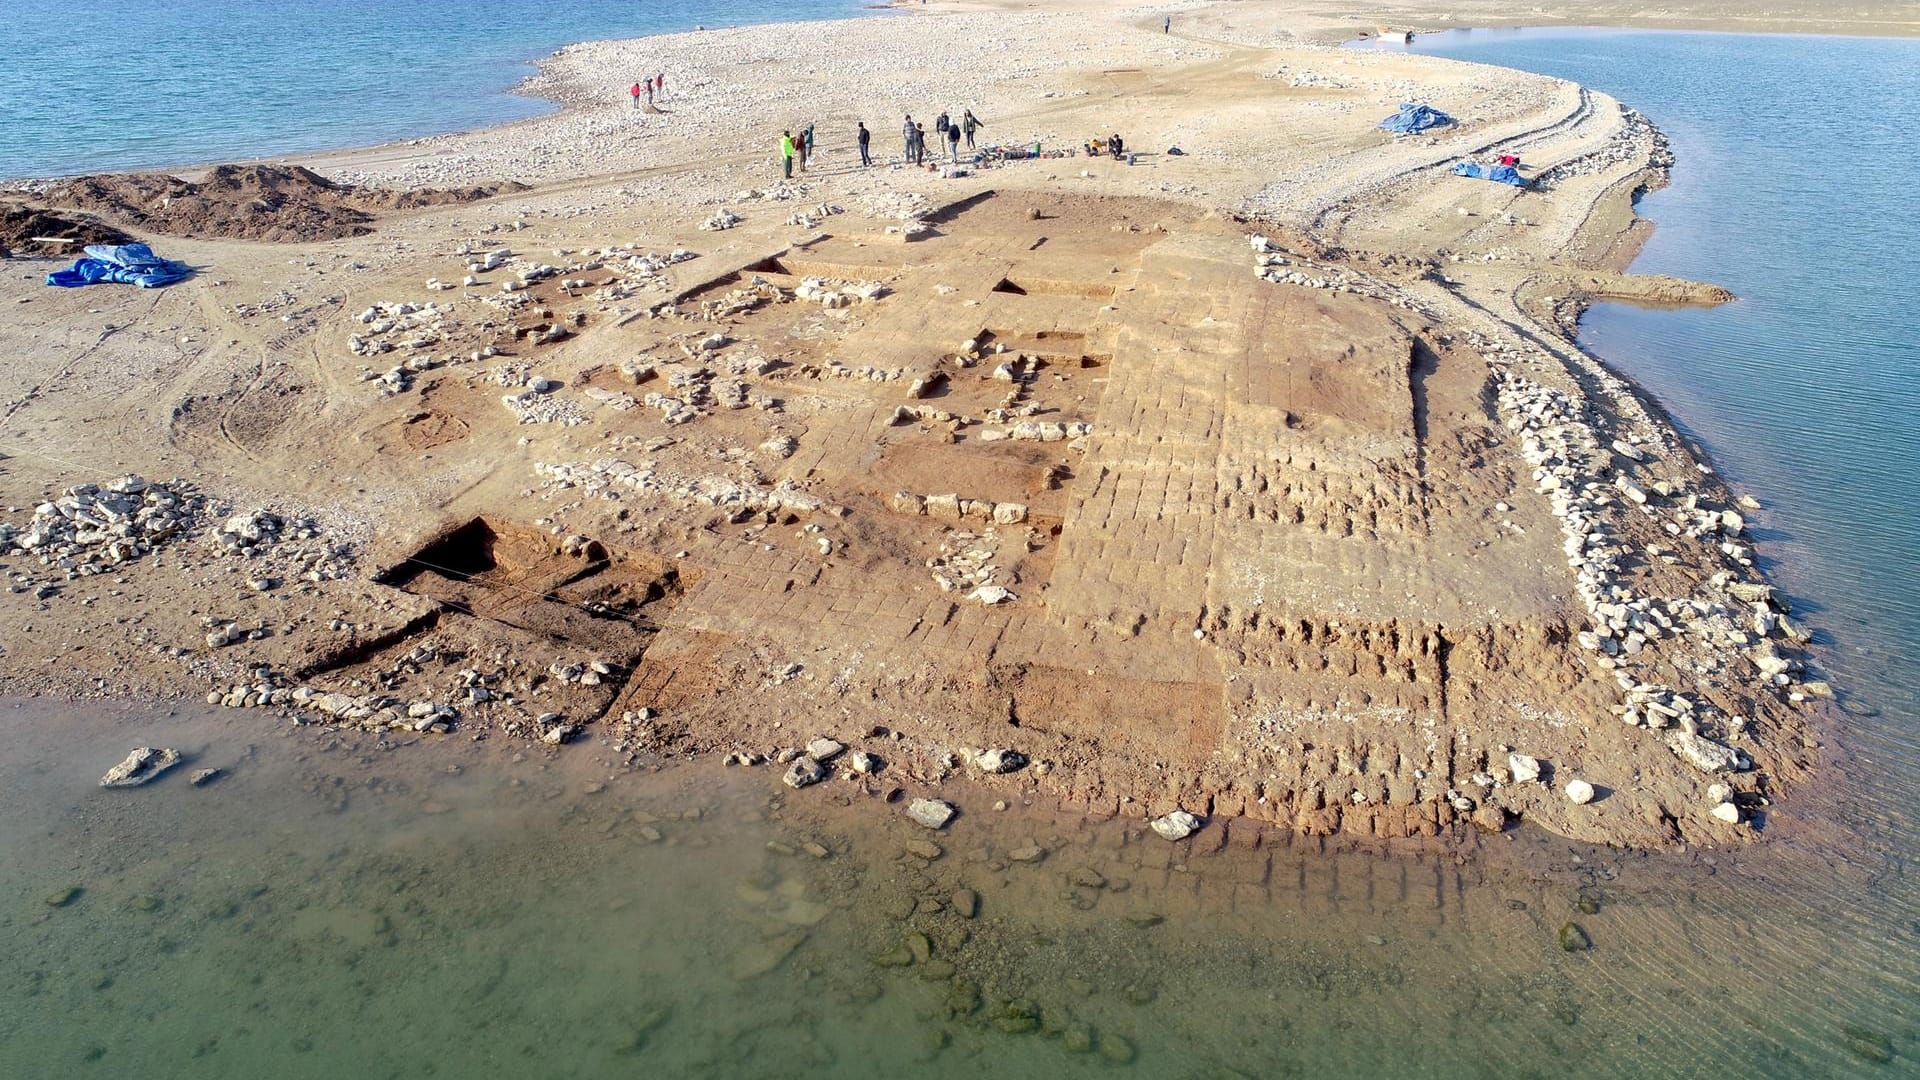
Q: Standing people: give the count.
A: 13